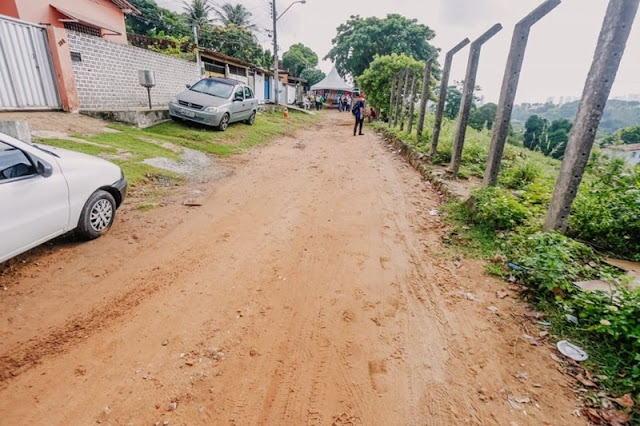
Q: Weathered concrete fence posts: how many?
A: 9